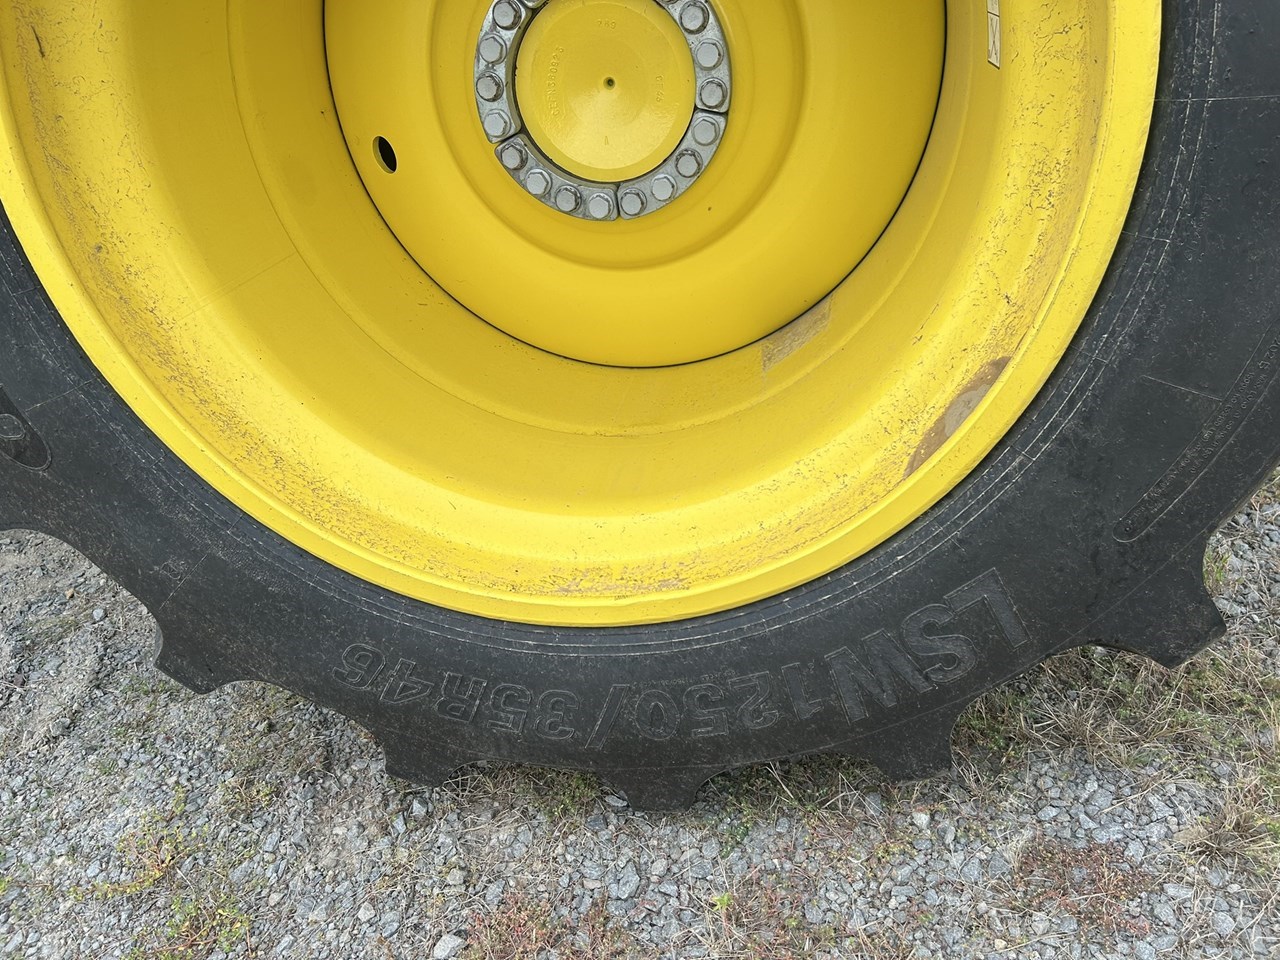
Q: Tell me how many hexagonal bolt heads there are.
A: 15